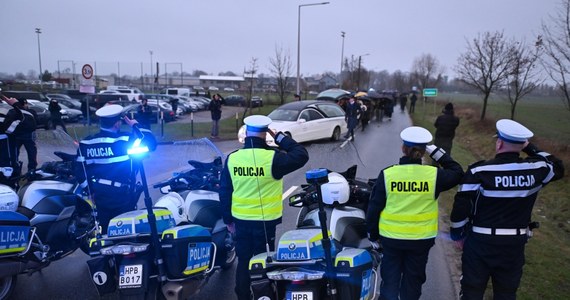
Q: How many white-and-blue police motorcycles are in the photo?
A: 3